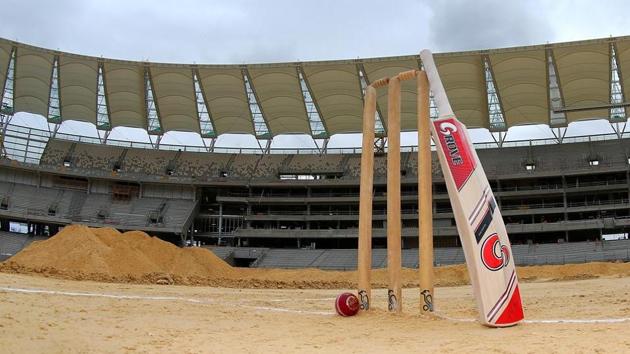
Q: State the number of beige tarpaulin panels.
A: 13